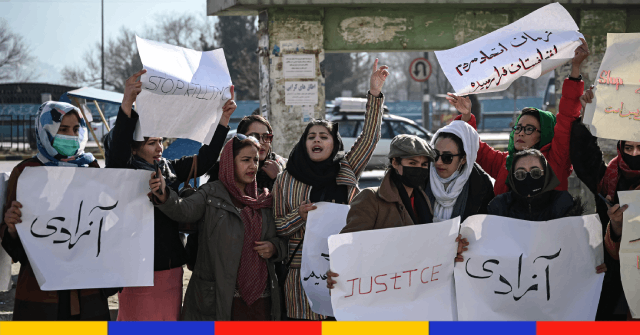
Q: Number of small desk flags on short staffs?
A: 0